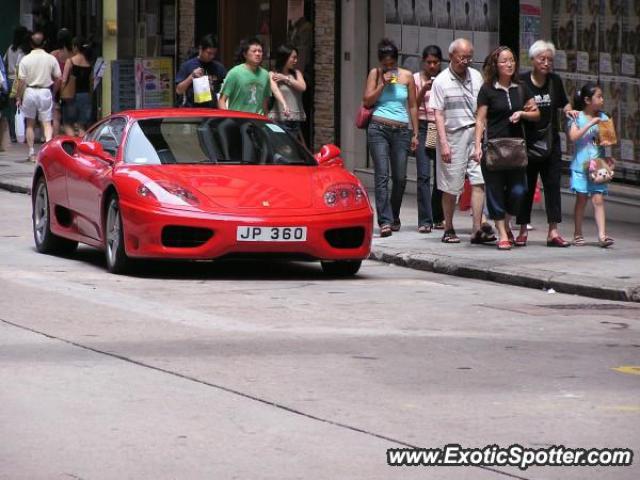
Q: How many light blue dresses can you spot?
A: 1